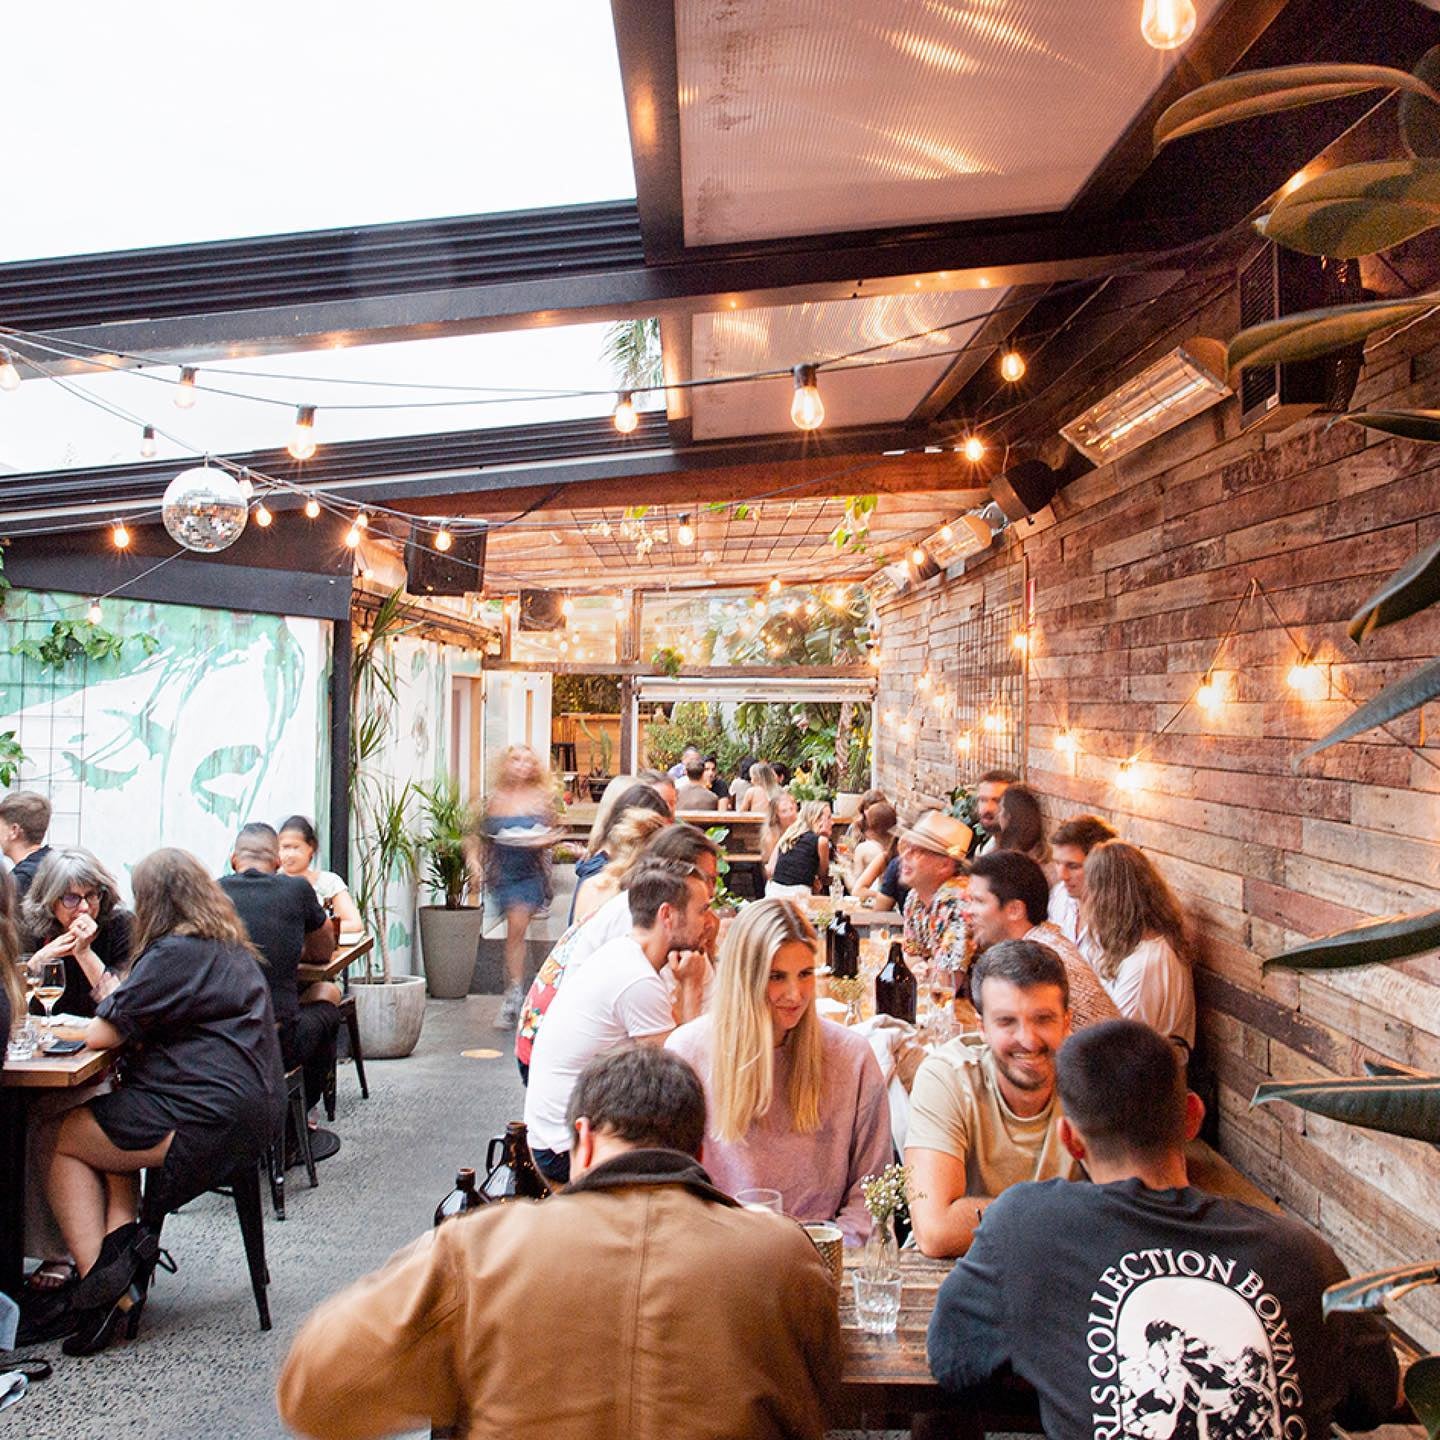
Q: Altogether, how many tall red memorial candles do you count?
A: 0